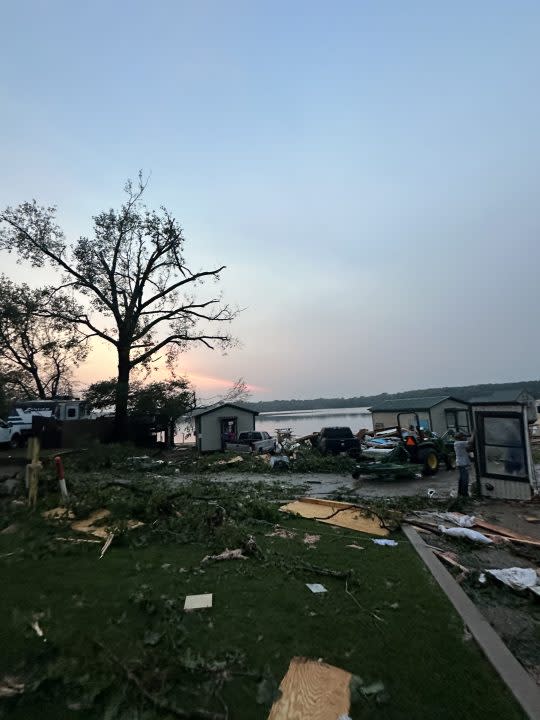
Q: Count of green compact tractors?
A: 1